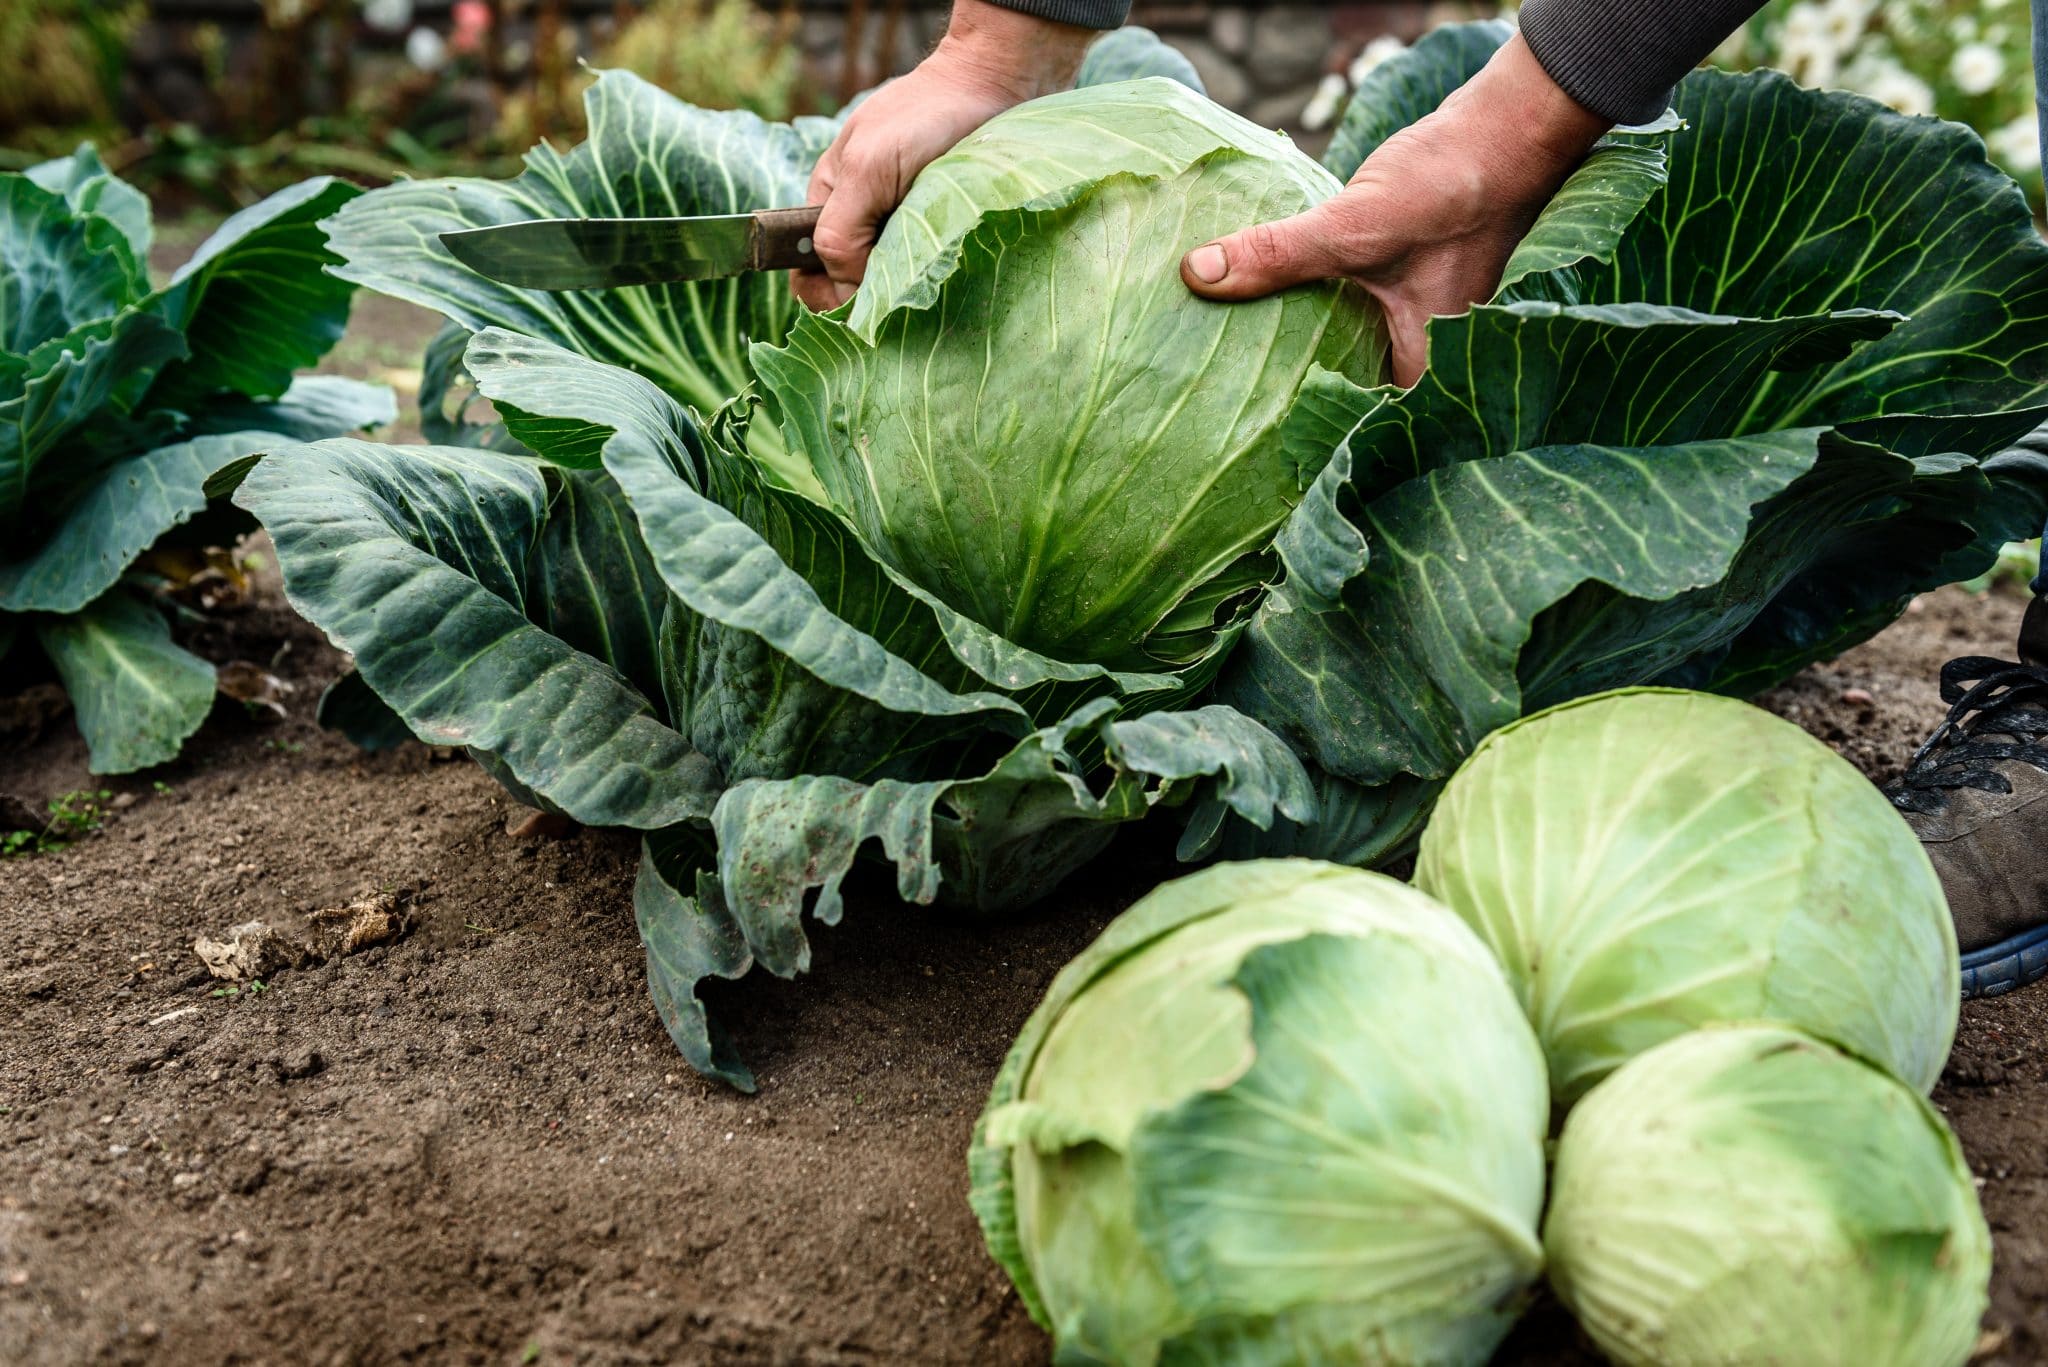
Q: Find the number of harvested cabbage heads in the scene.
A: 3